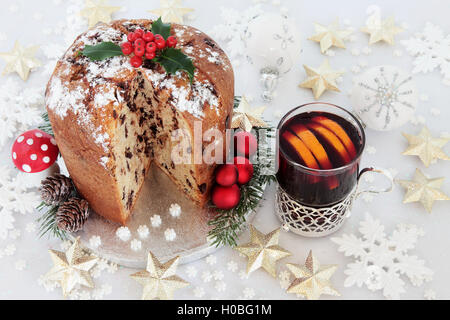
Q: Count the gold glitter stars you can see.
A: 13